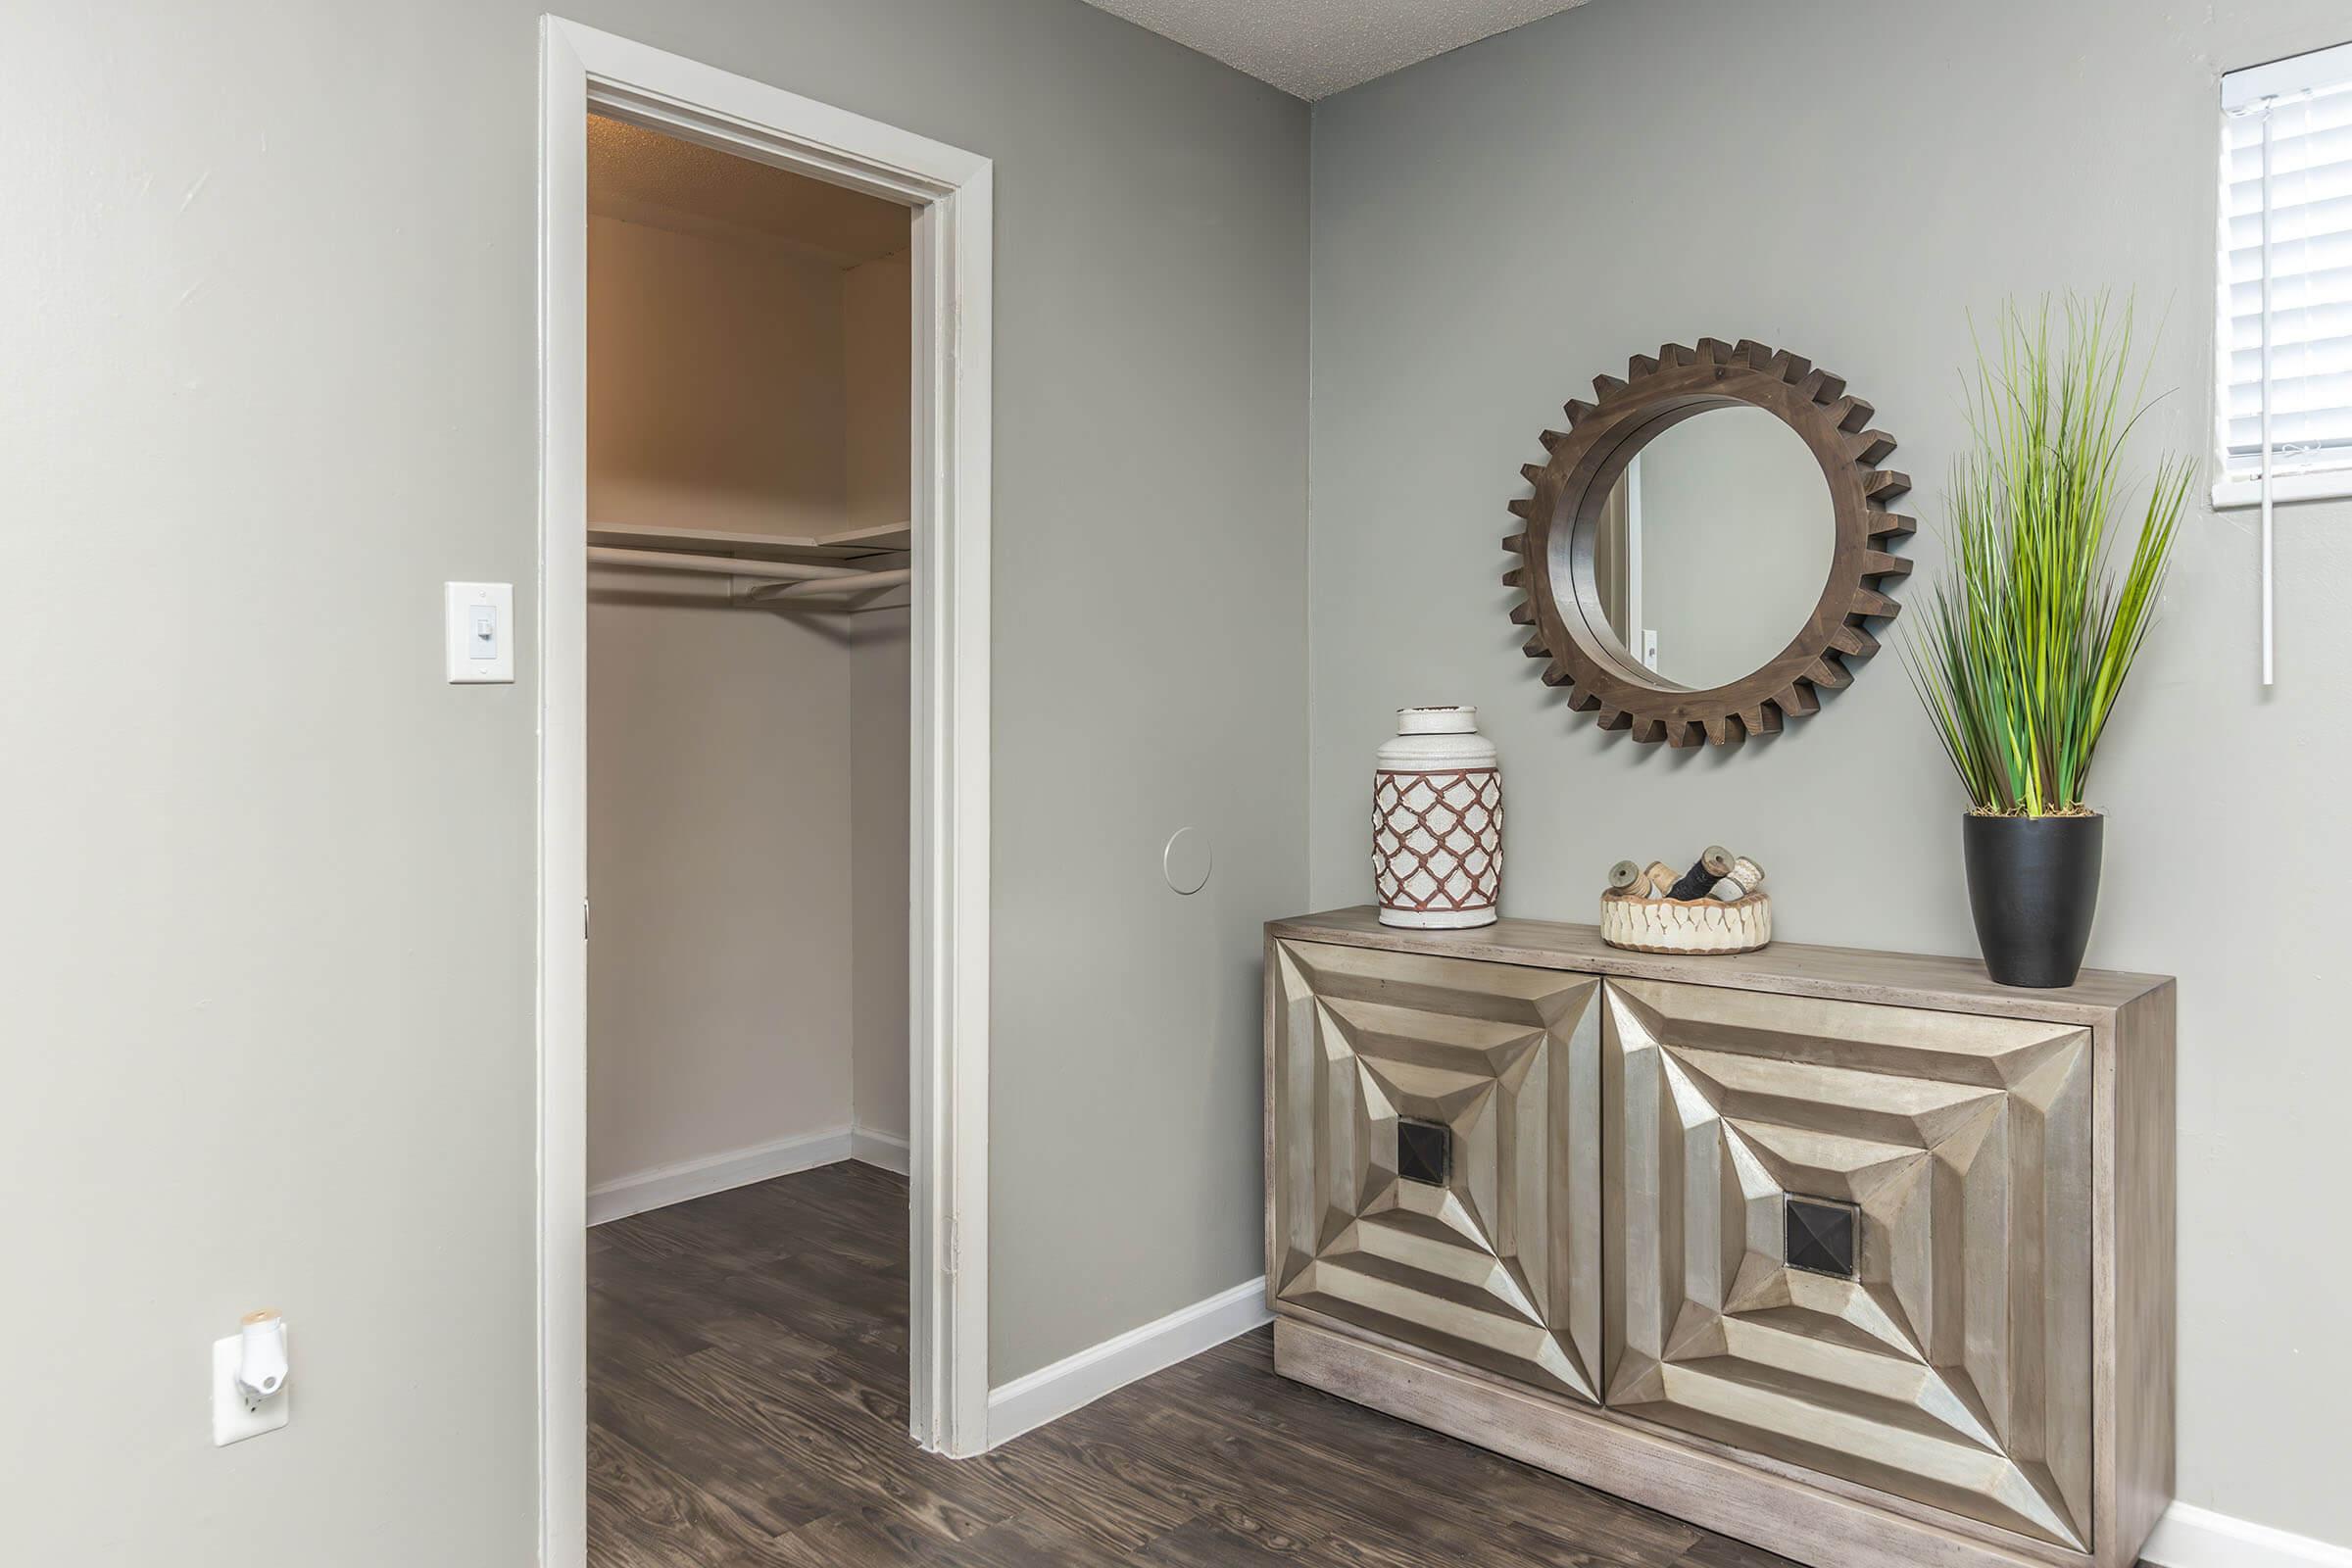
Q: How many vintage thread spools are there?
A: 4